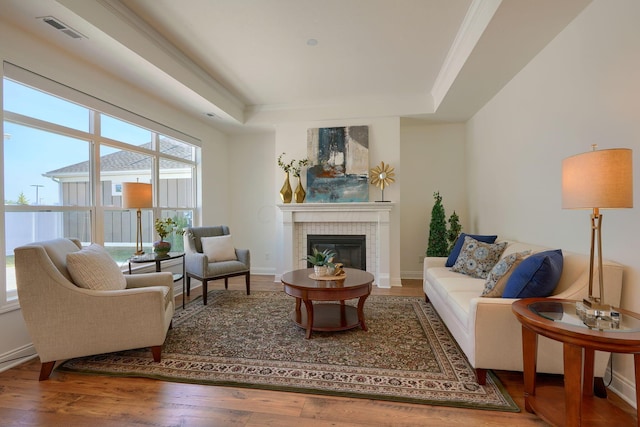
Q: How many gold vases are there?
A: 2